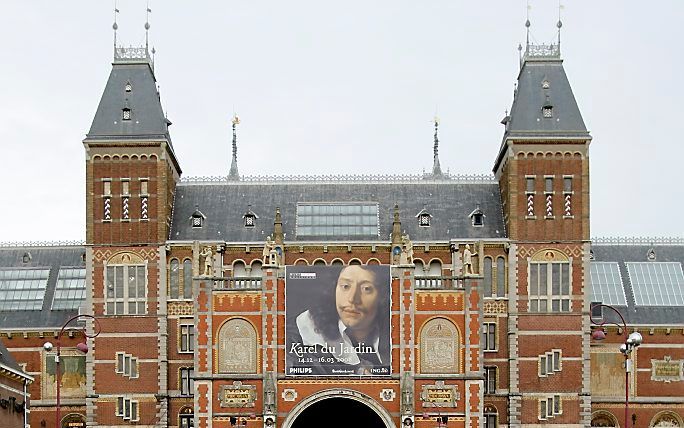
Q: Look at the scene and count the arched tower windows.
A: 2